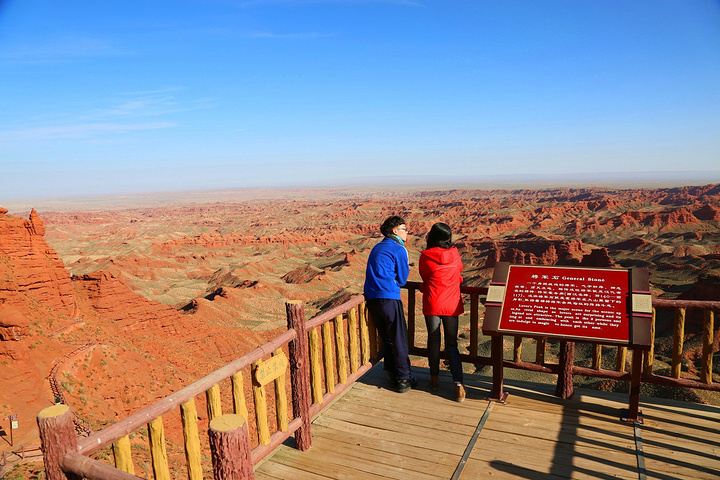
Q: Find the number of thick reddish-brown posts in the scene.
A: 4